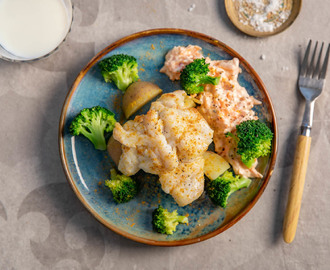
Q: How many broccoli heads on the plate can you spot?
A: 7